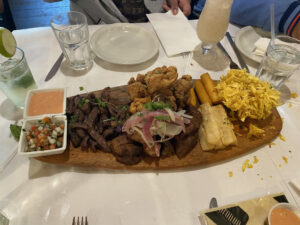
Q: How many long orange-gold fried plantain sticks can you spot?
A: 3